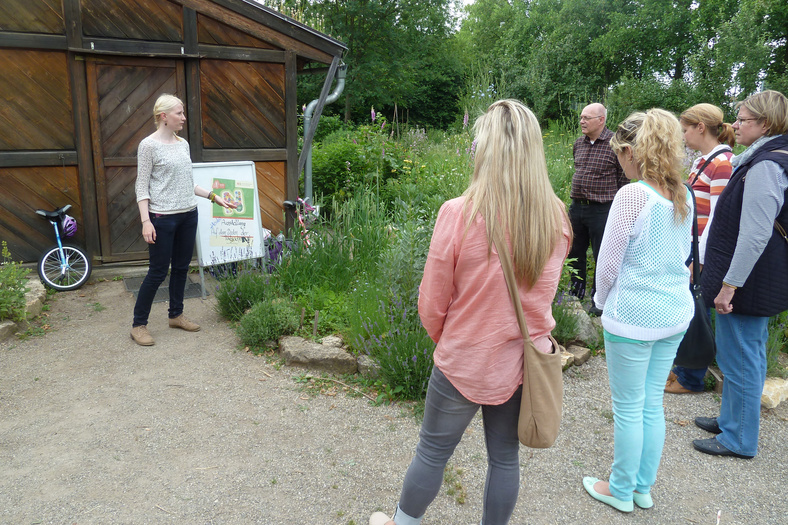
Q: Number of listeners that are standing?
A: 5